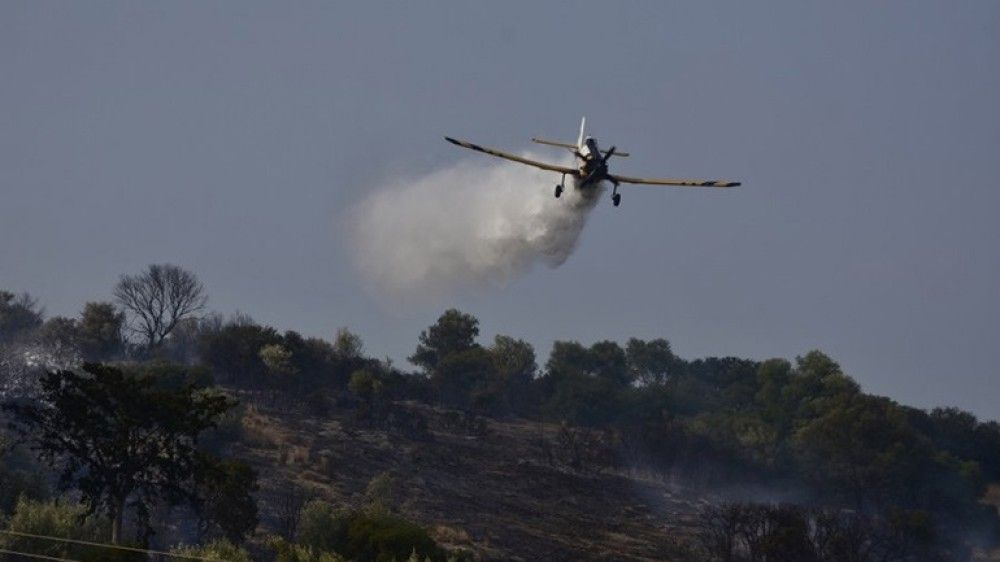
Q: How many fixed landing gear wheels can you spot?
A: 2